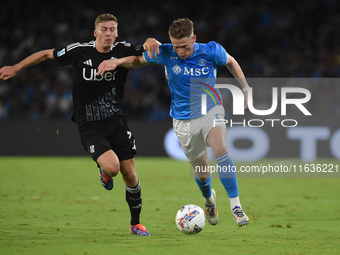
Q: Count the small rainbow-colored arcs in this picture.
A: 2